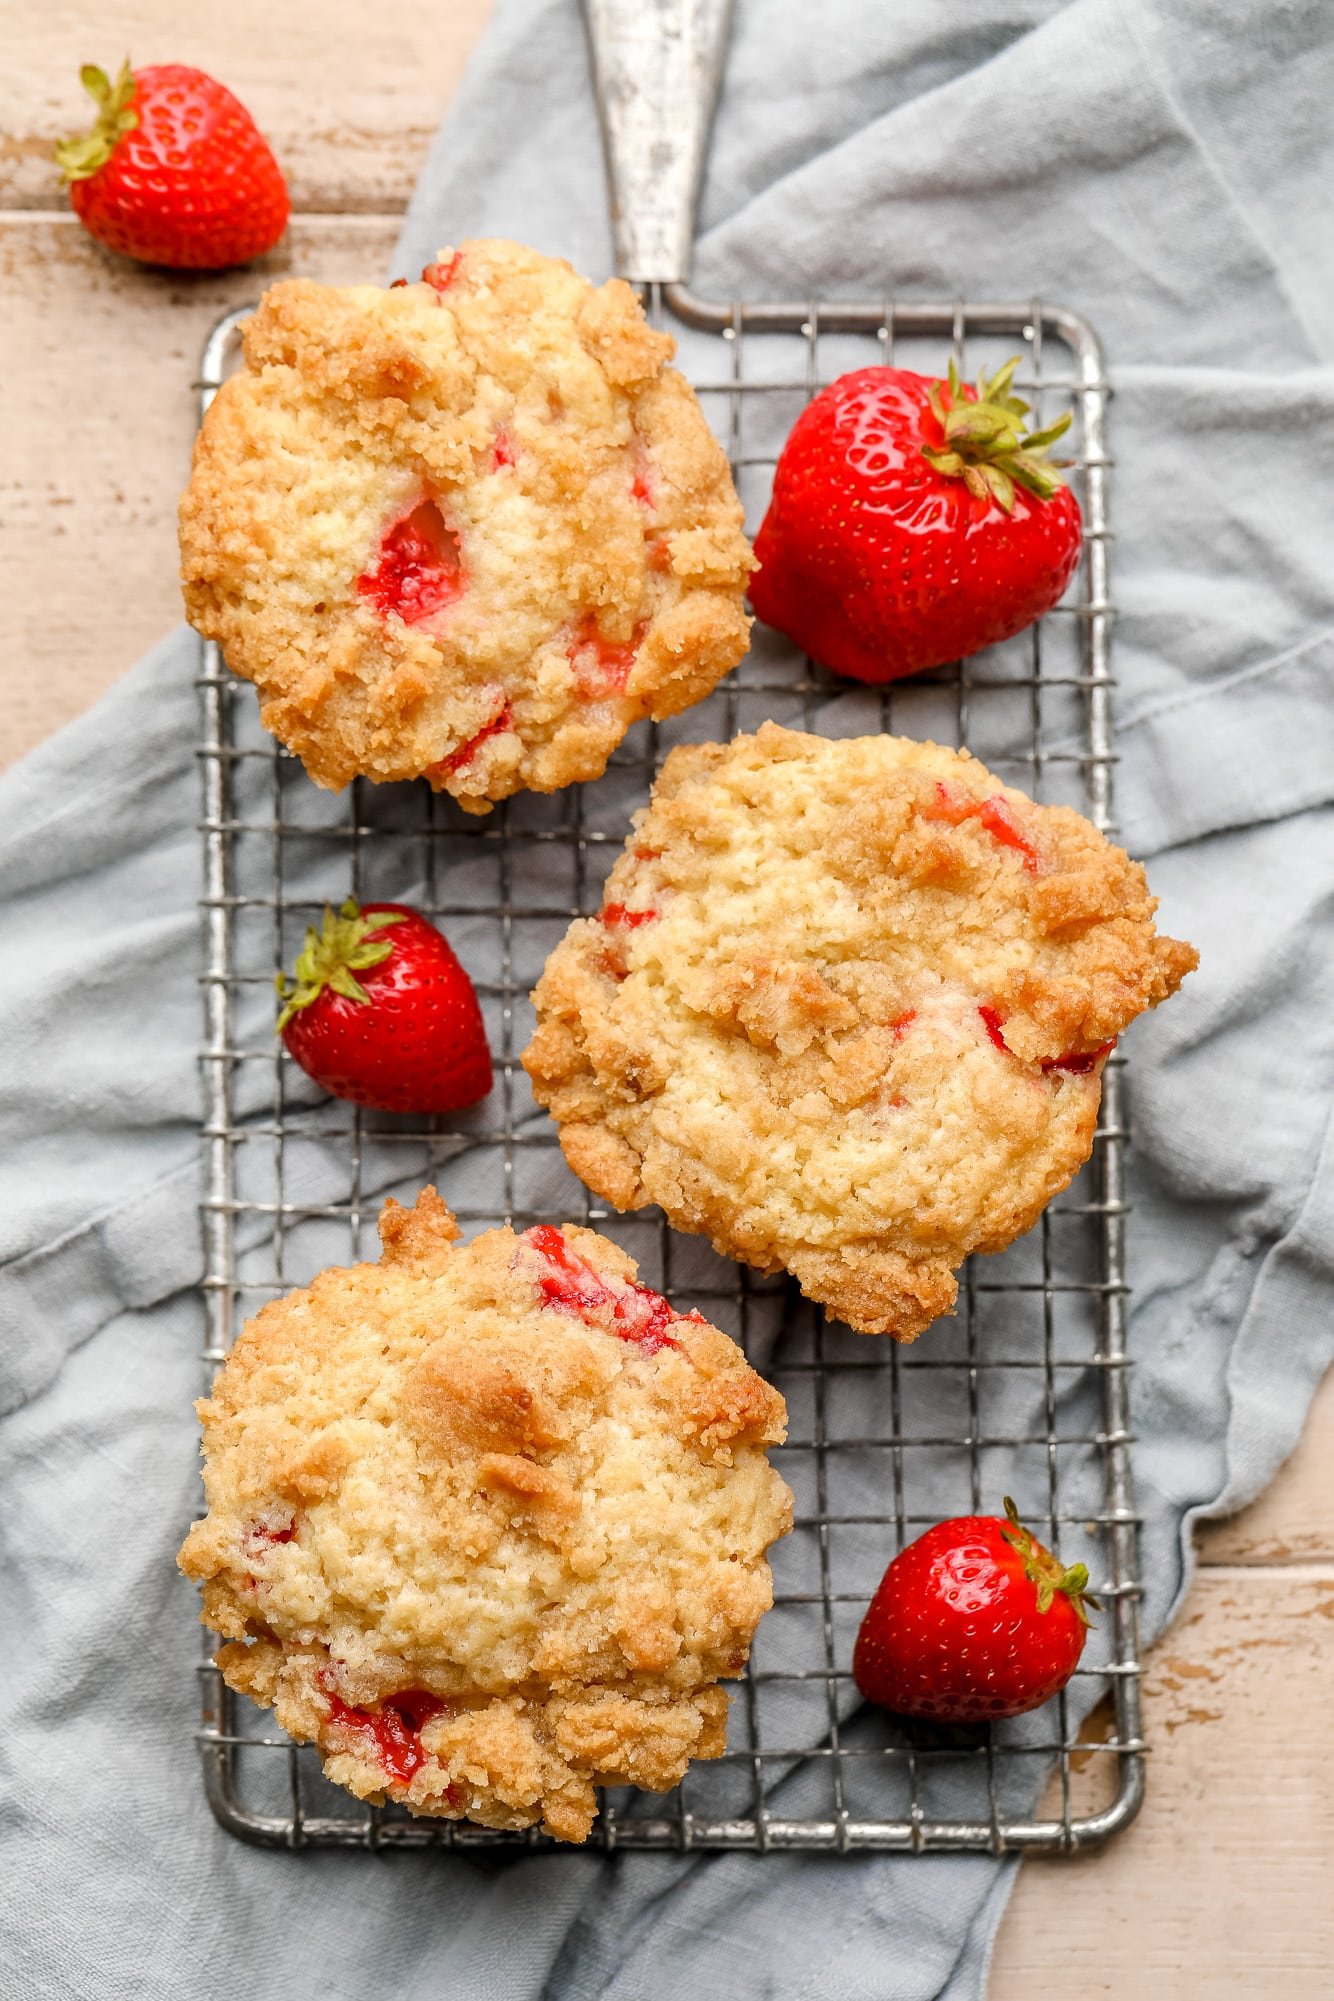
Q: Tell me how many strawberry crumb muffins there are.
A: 3